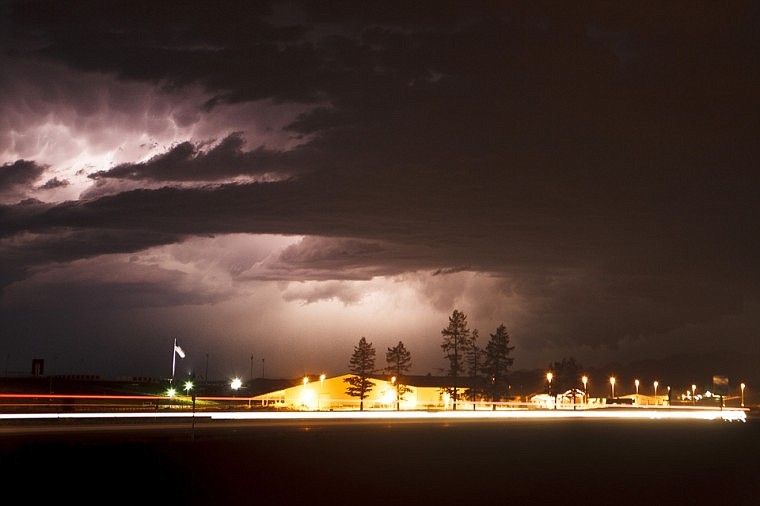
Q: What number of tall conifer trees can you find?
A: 5